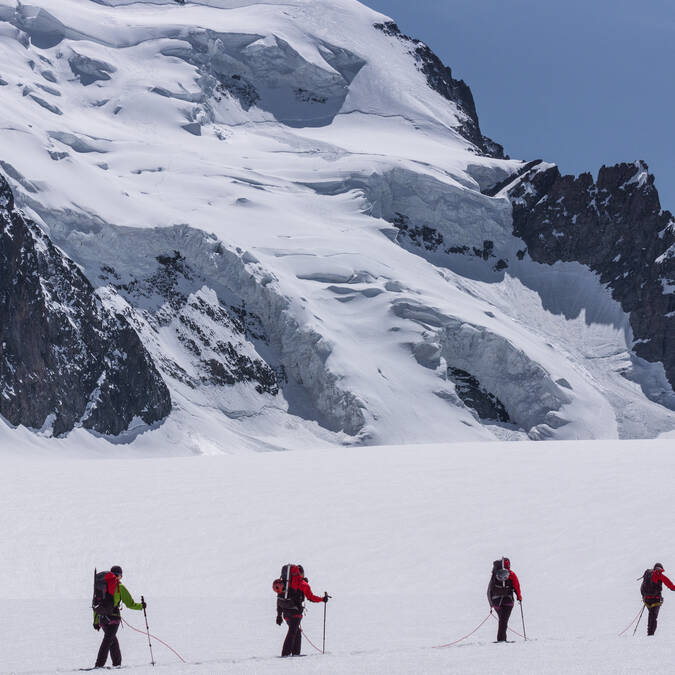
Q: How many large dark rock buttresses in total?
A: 2